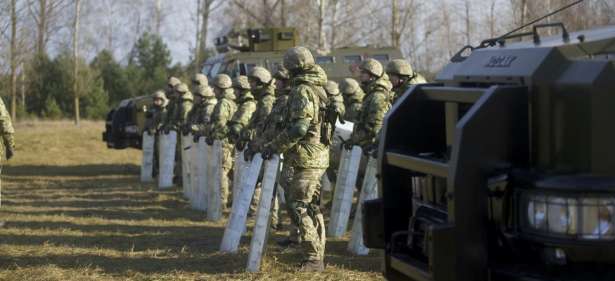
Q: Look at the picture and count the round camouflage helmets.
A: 14